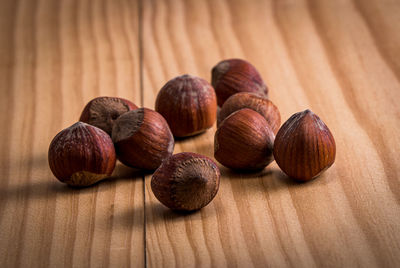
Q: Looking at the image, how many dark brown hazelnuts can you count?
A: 9